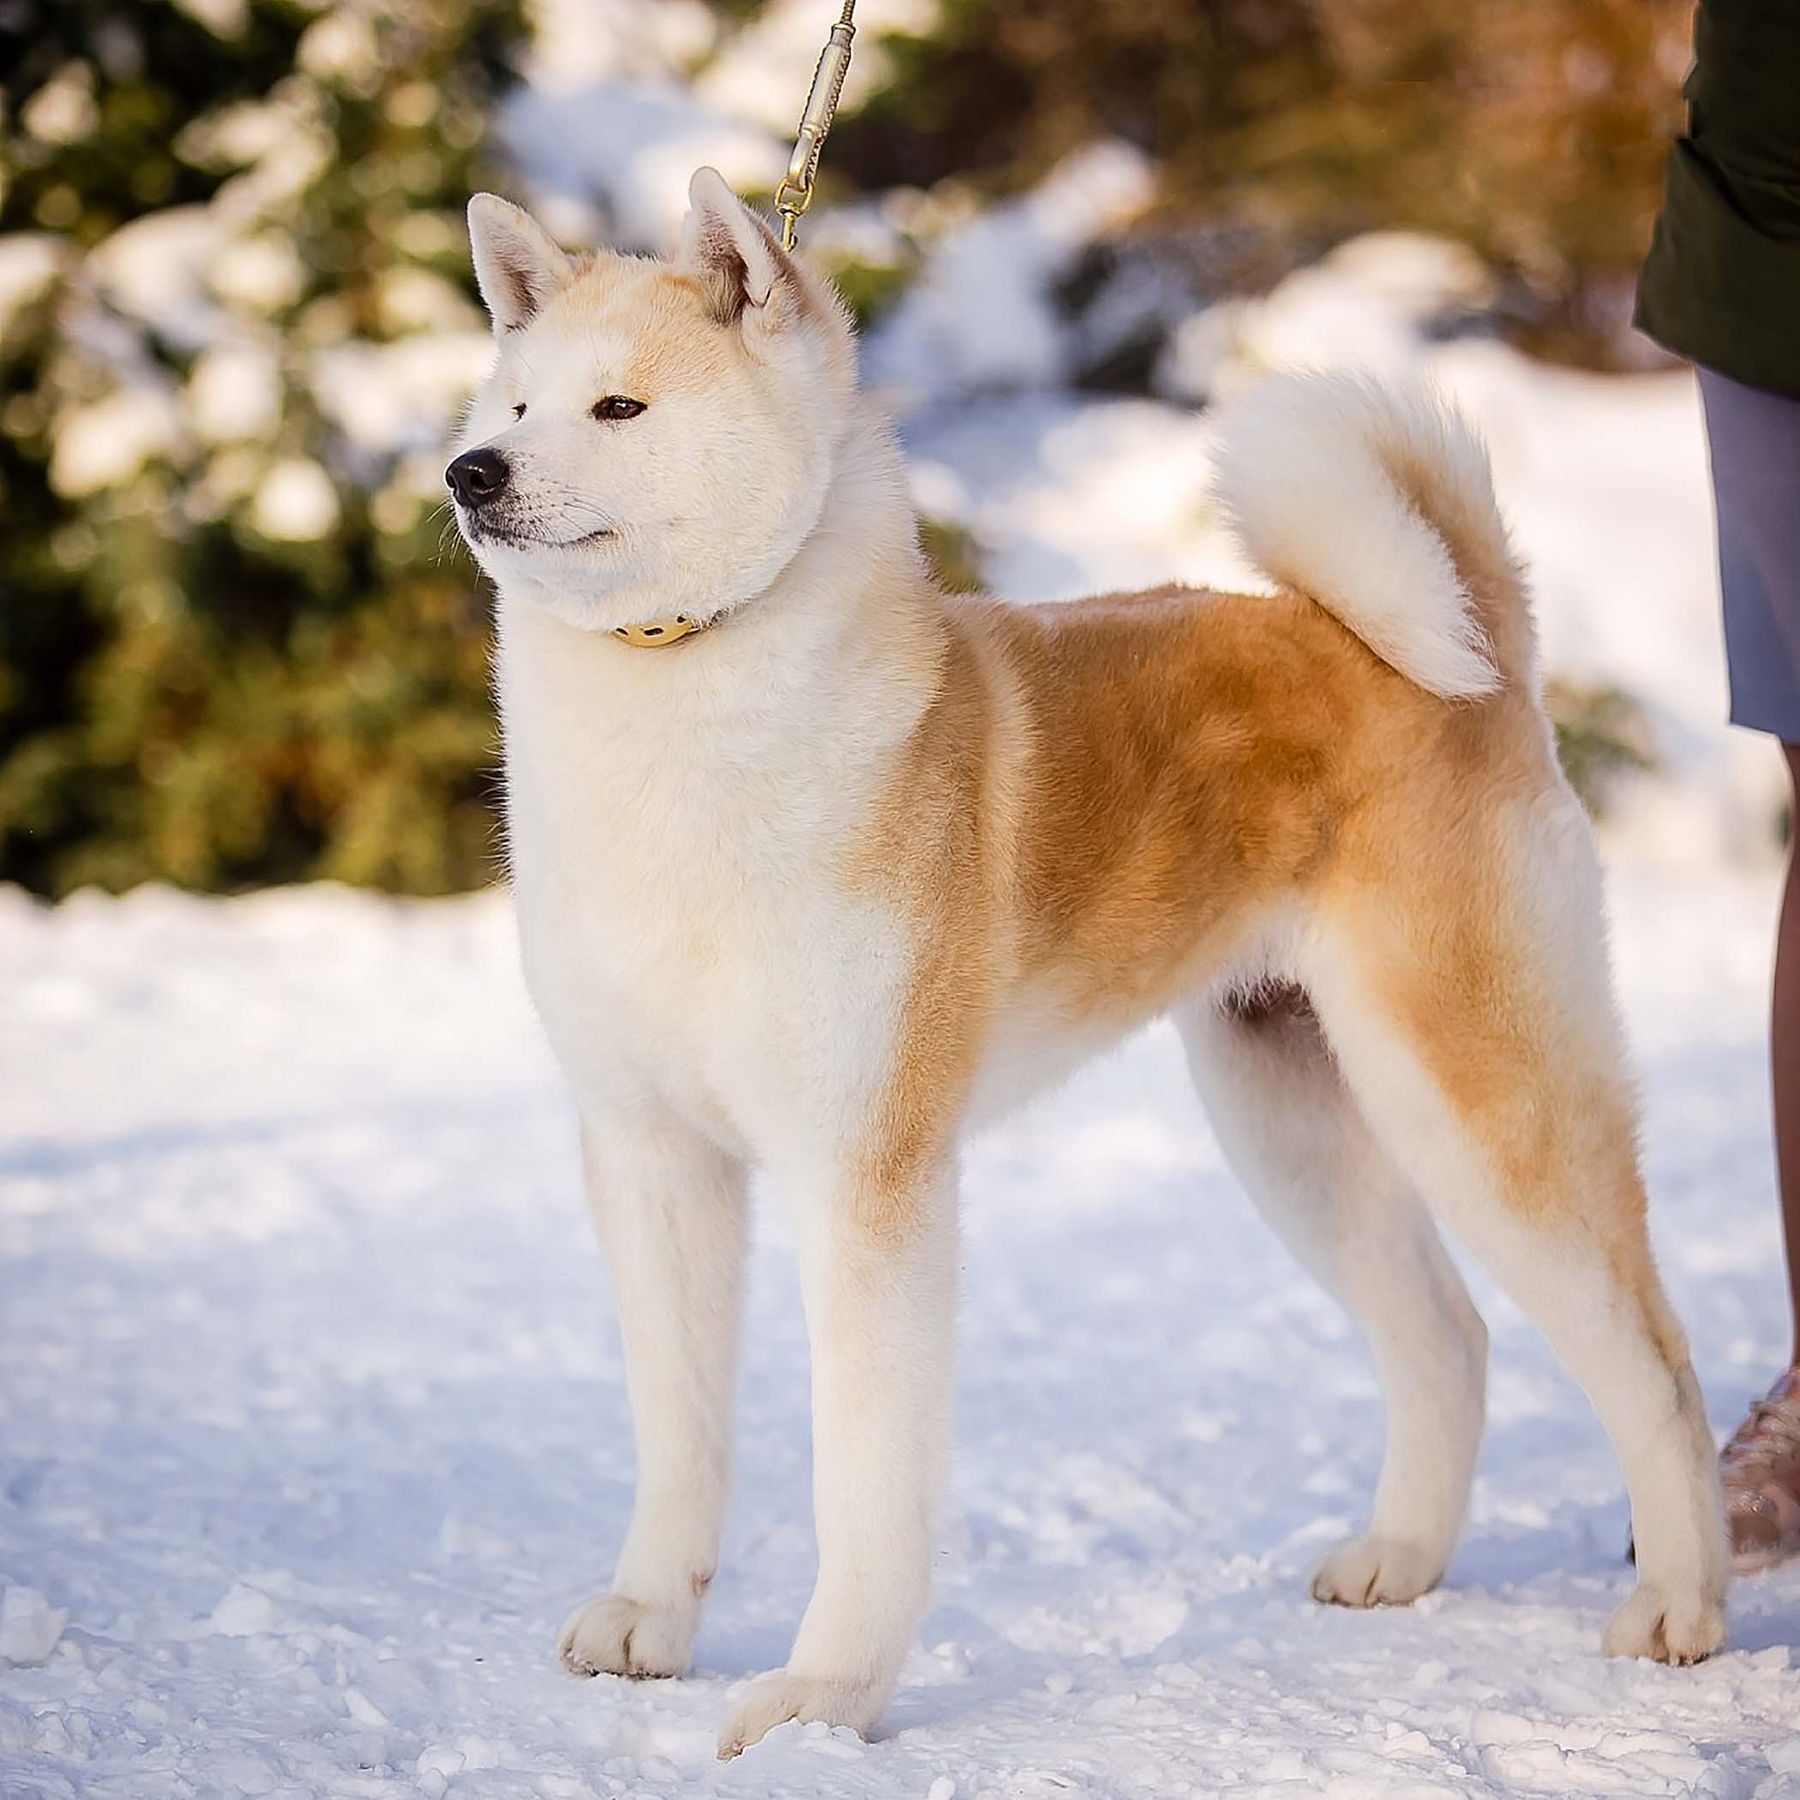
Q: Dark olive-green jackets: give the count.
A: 1